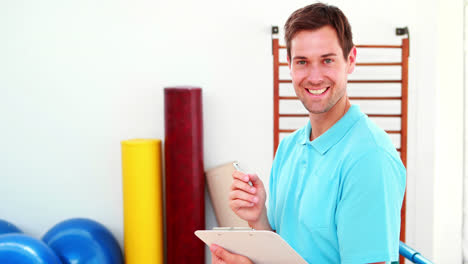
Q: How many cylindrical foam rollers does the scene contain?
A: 3